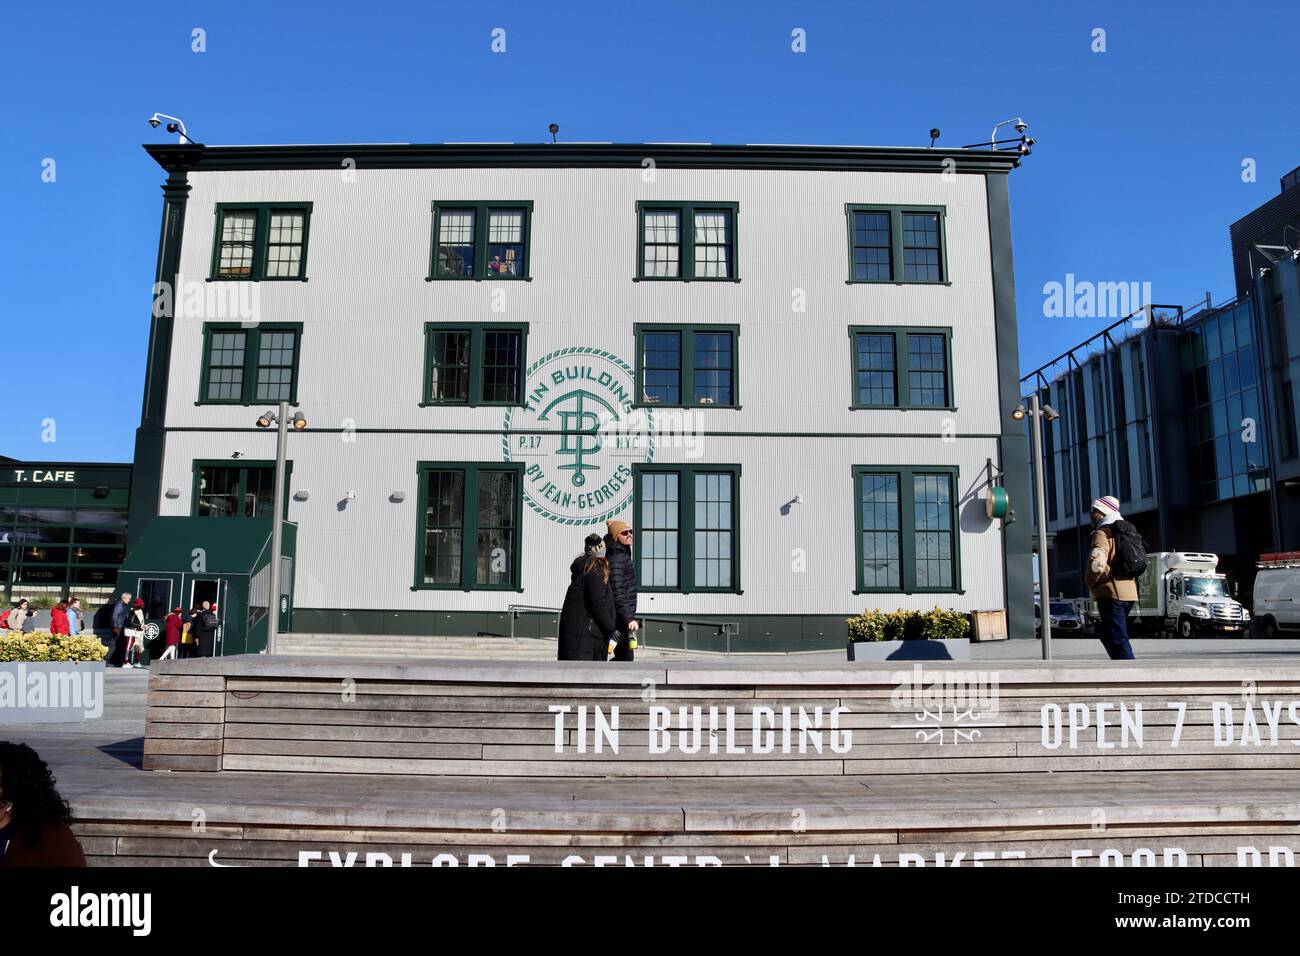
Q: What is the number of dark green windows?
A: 12